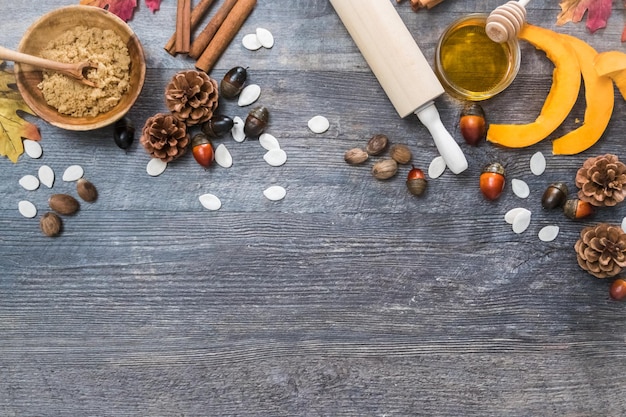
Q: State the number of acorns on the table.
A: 11